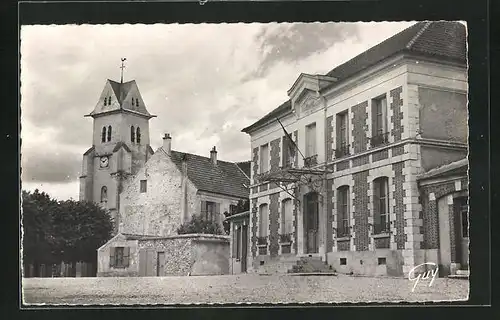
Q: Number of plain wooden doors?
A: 2